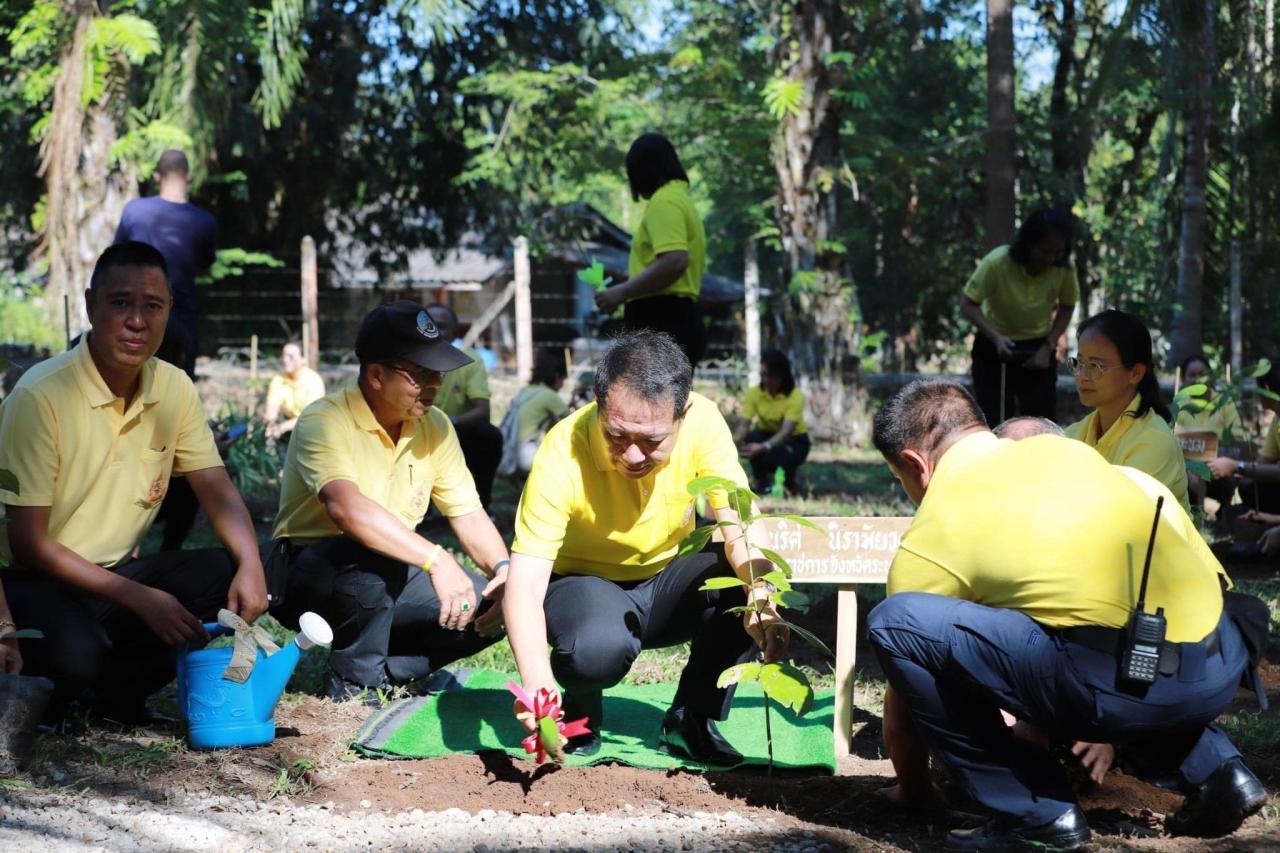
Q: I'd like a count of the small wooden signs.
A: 2